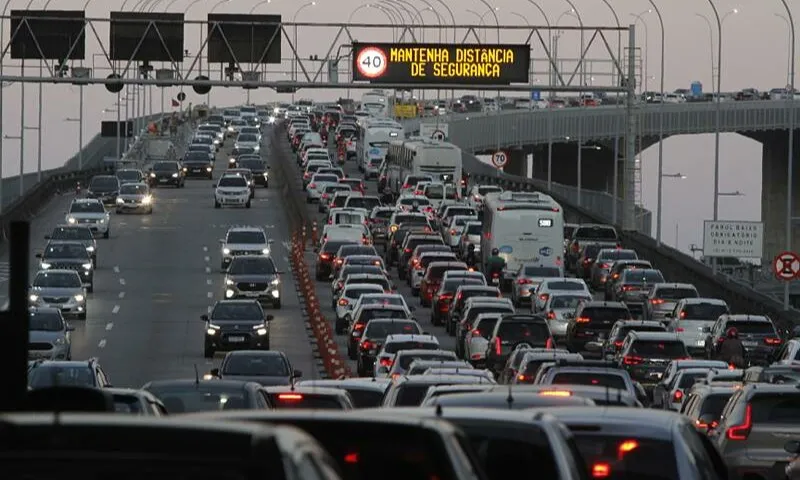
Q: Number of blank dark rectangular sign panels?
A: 3